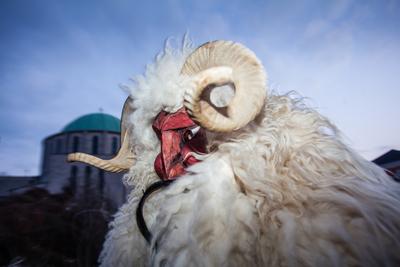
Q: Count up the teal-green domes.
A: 1